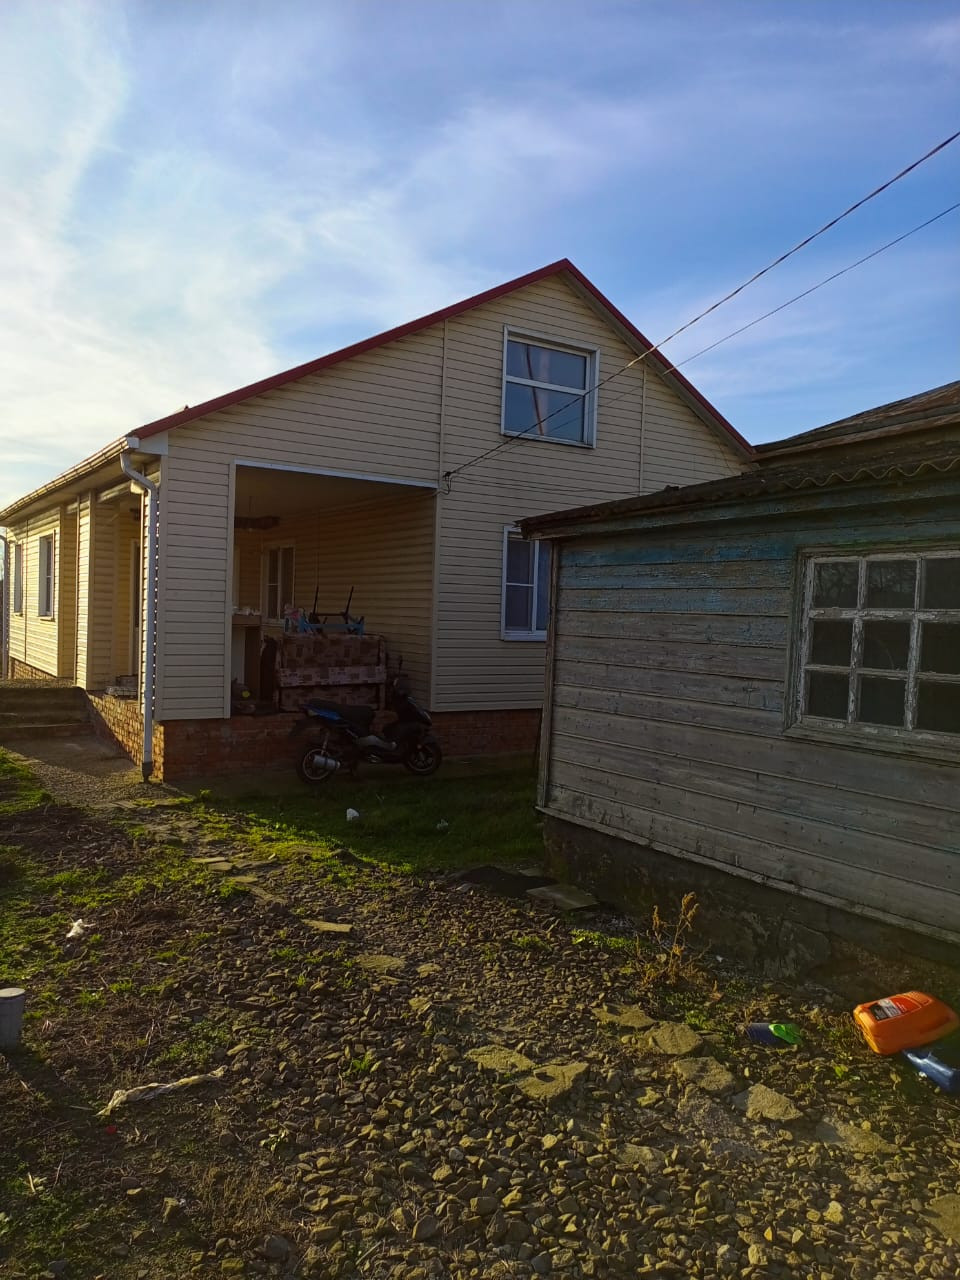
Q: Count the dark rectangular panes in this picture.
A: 9